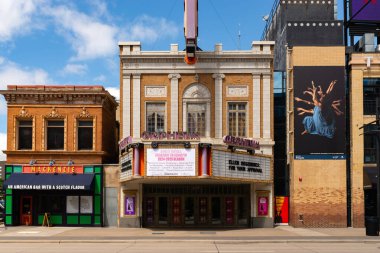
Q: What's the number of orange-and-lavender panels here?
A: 2